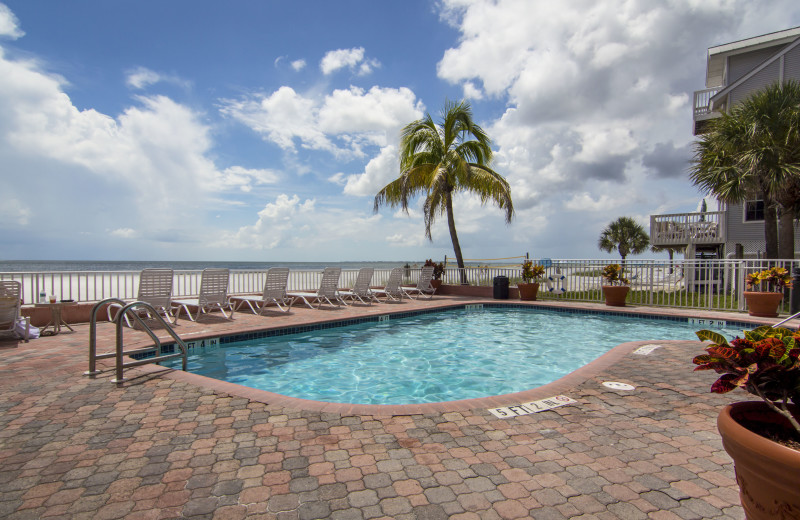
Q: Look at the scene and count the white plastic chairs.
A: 8